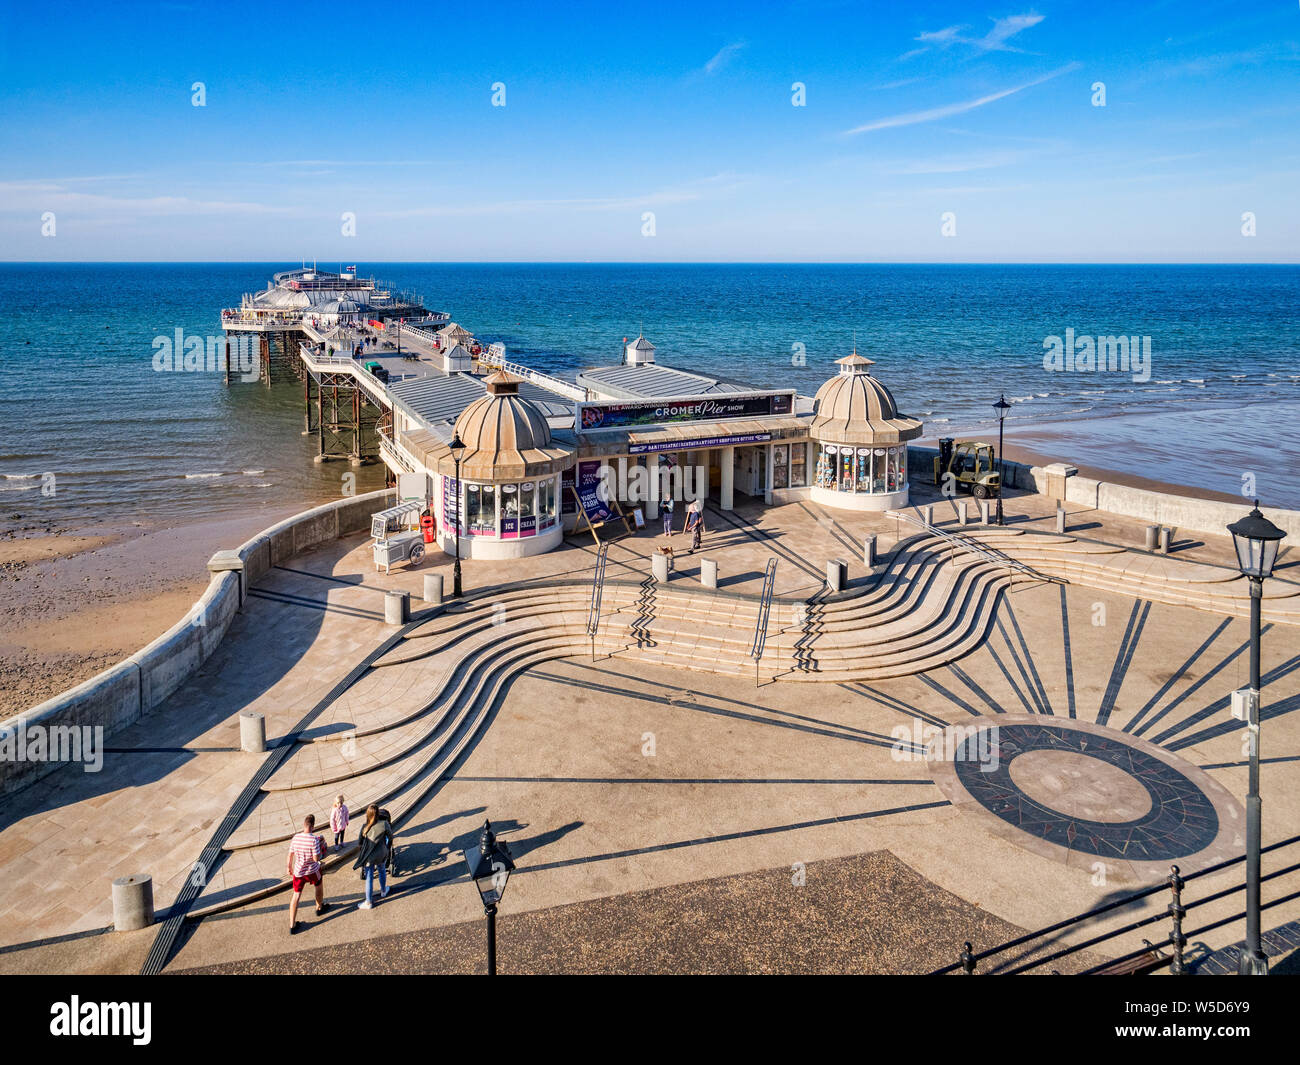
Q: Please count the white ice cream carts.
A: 1